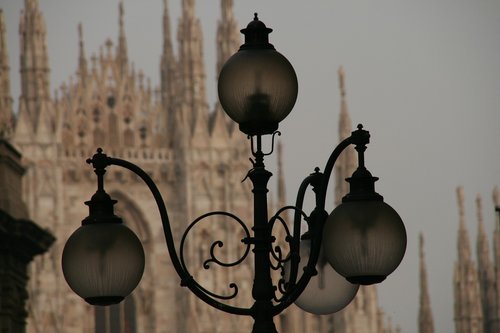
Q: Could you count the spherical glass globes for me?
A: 4